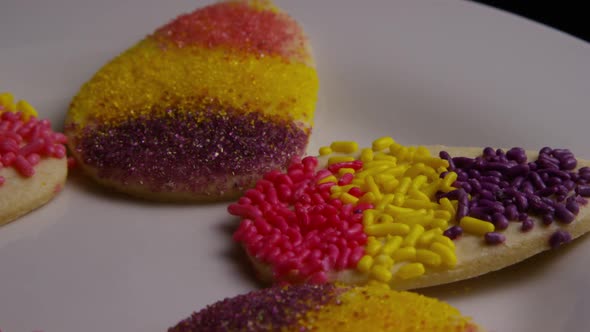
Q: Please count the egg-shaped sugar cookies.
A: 4